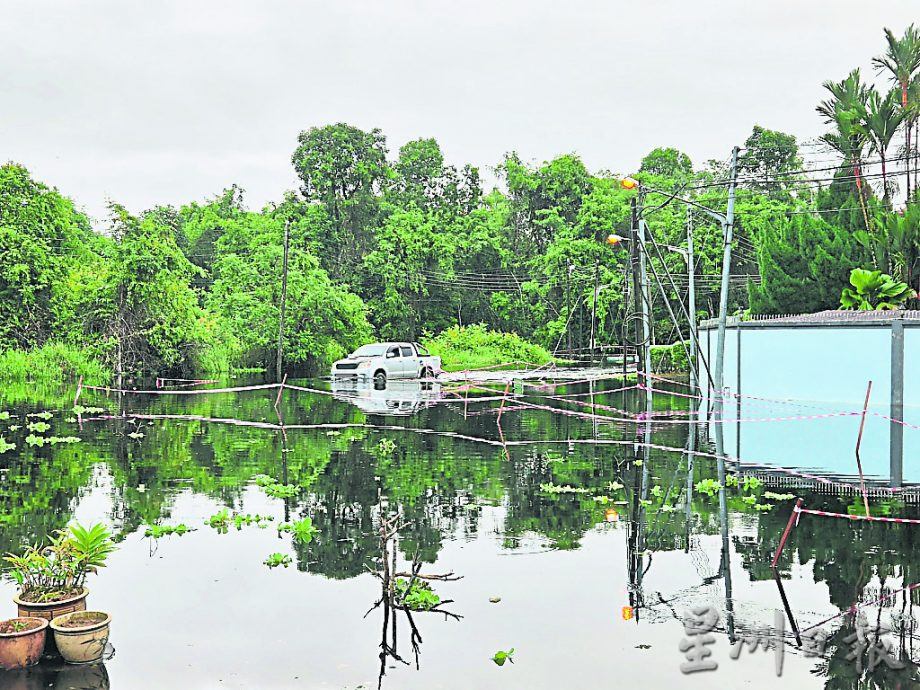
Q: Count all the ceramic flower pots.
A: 3